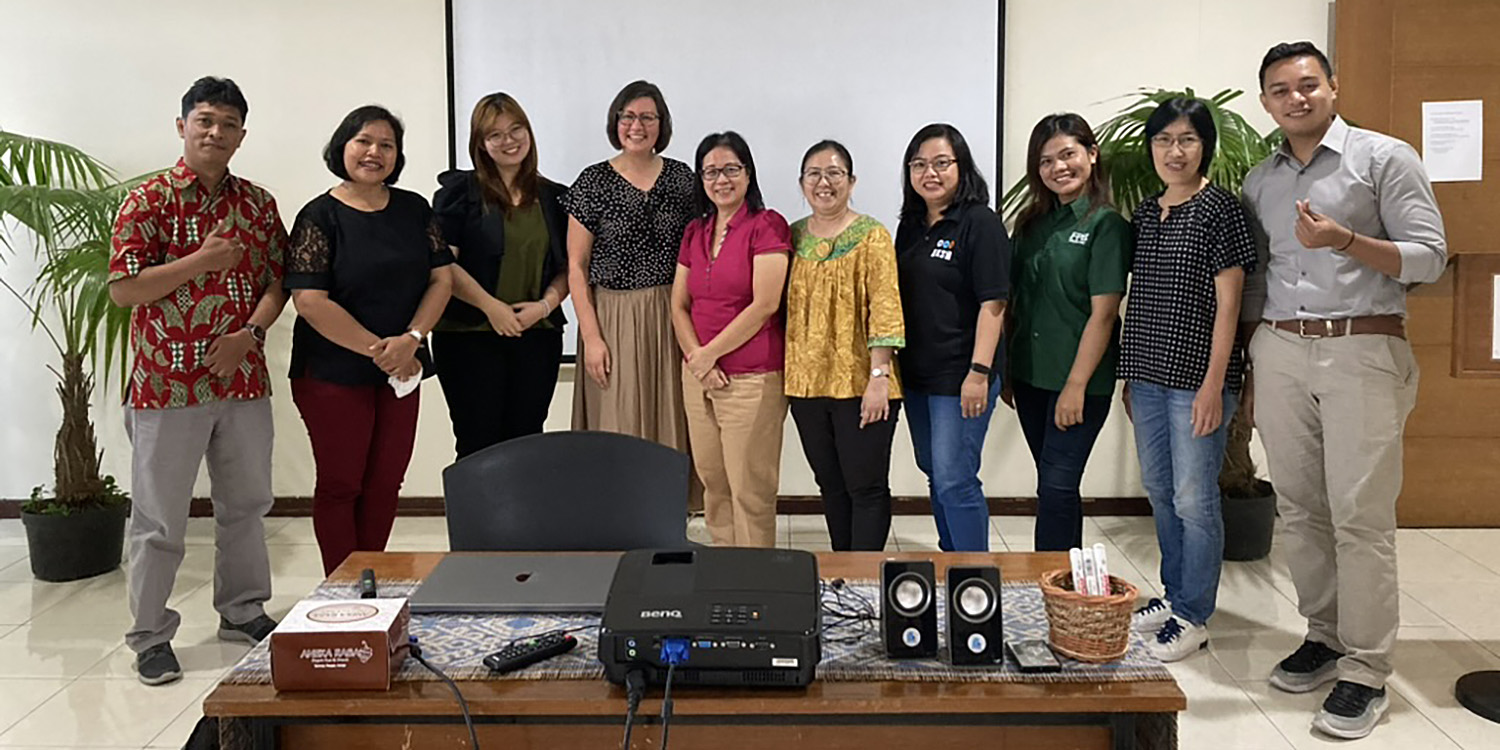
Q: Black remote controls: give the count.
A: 1